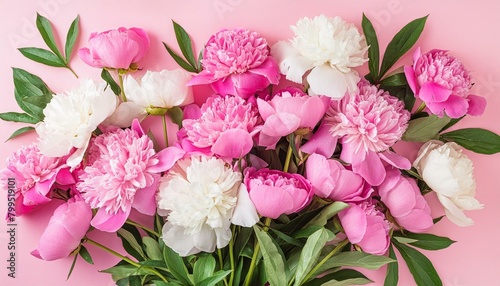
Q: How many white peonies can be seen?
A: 5